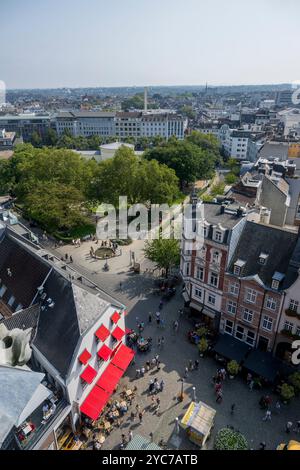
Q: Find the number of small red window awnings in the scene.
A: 6